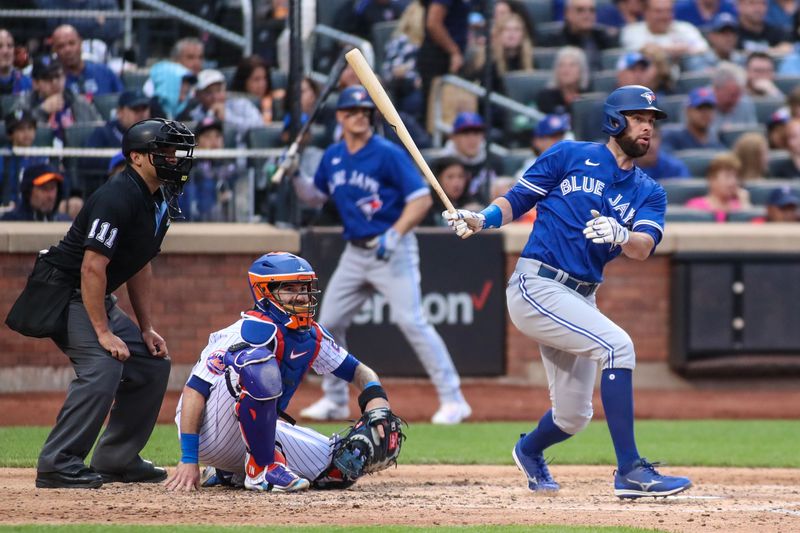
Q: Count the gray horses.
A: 0